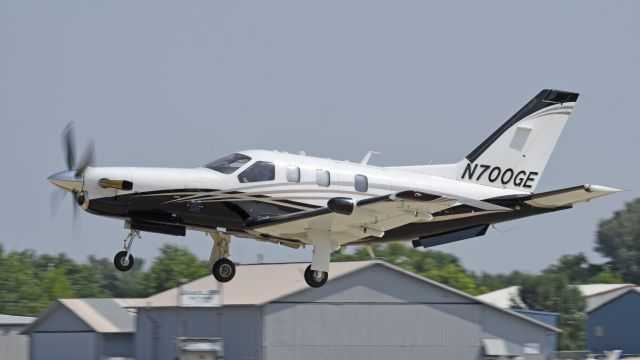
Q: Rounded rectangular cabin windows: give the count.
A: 3